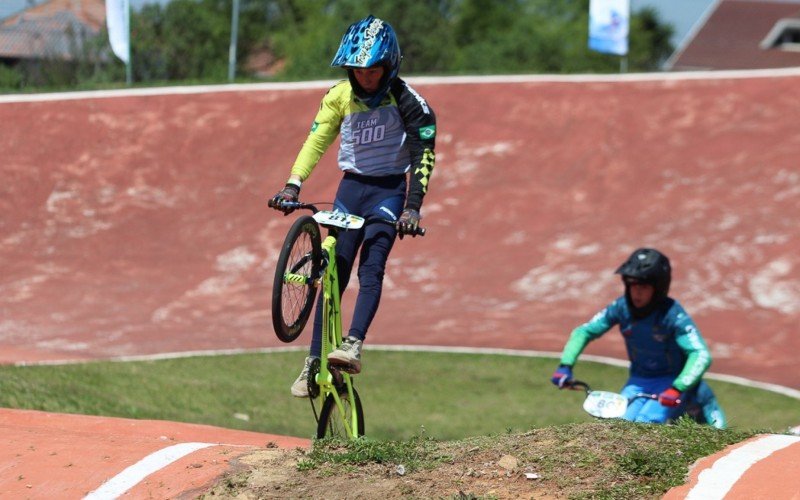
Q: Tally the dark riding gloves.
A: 2